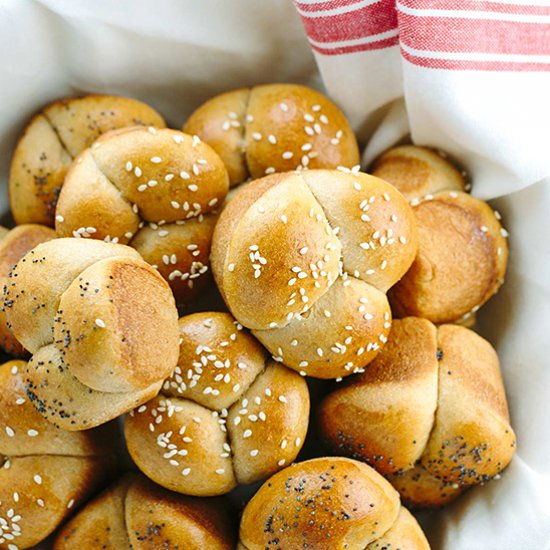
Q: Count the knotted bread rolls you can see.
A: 12